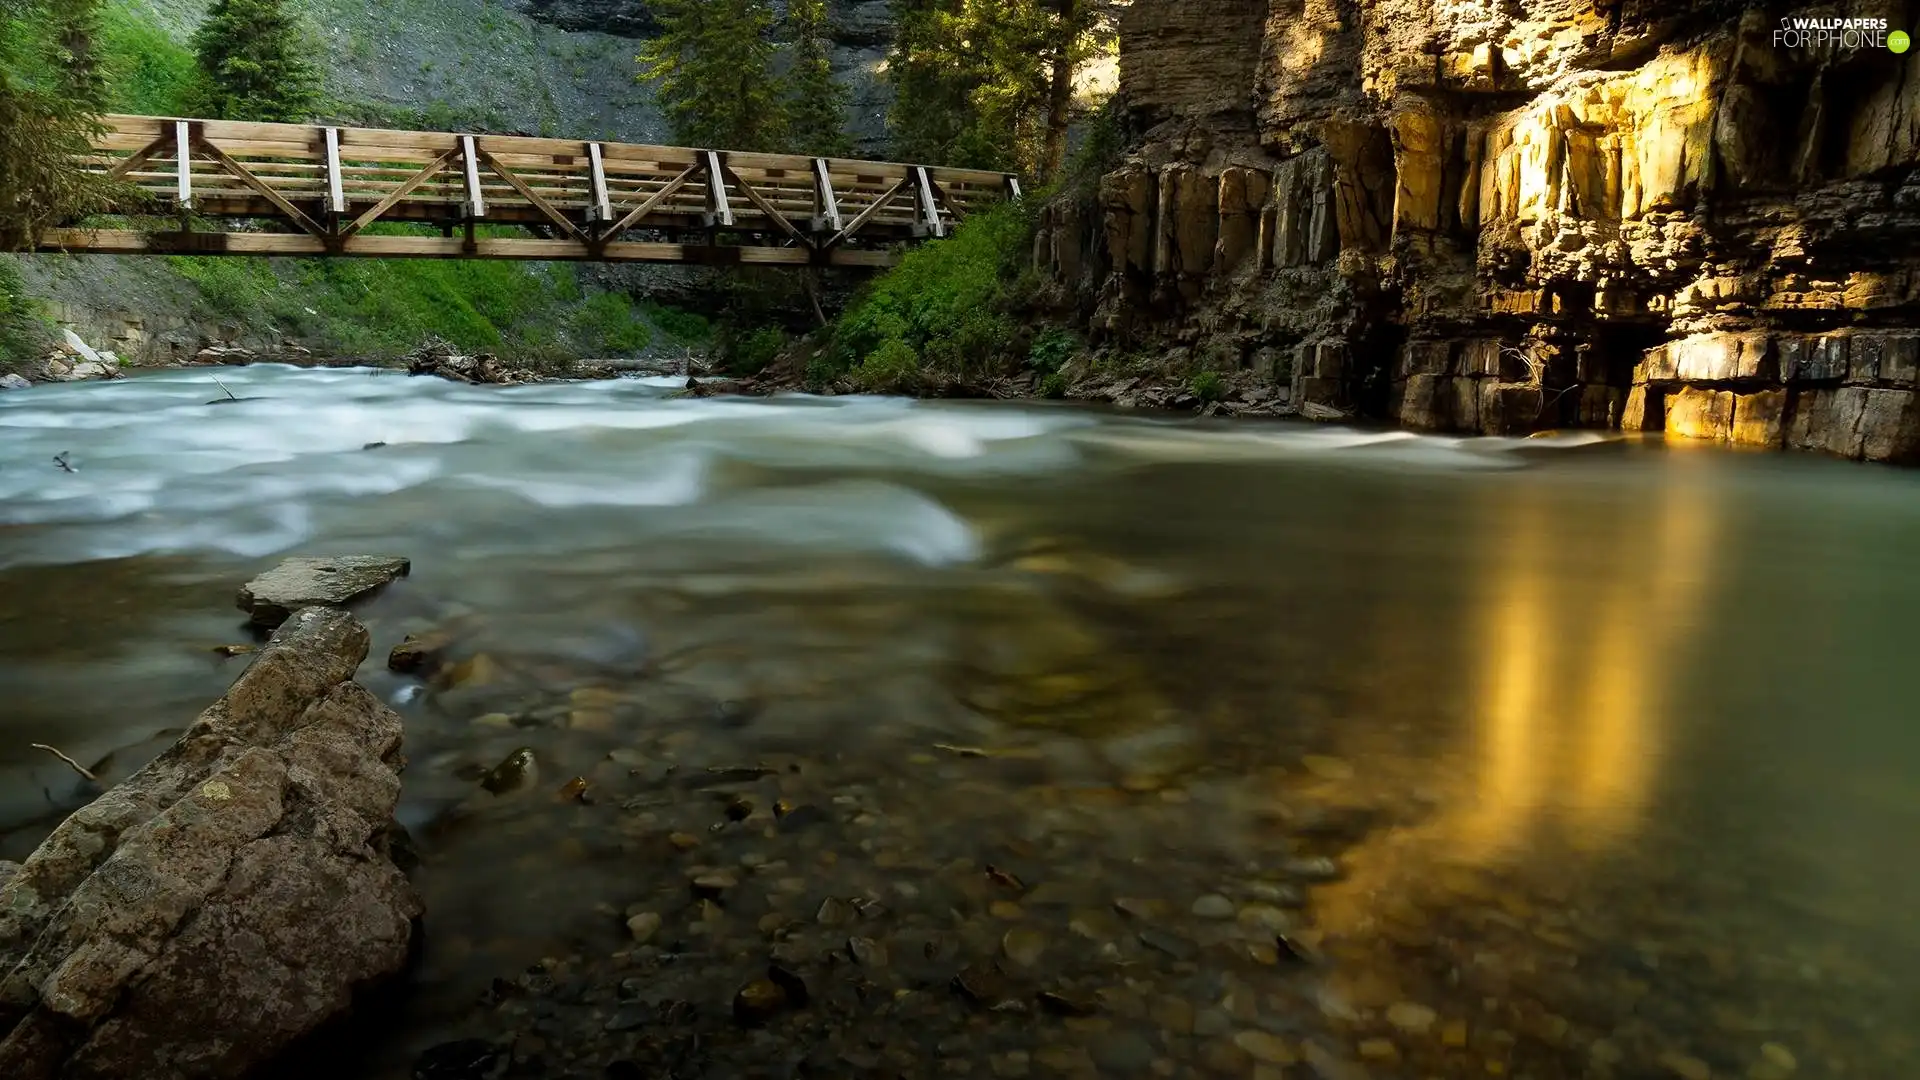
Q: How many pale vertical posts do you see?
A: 8